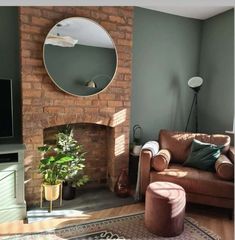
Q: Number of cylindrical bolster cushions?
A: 2